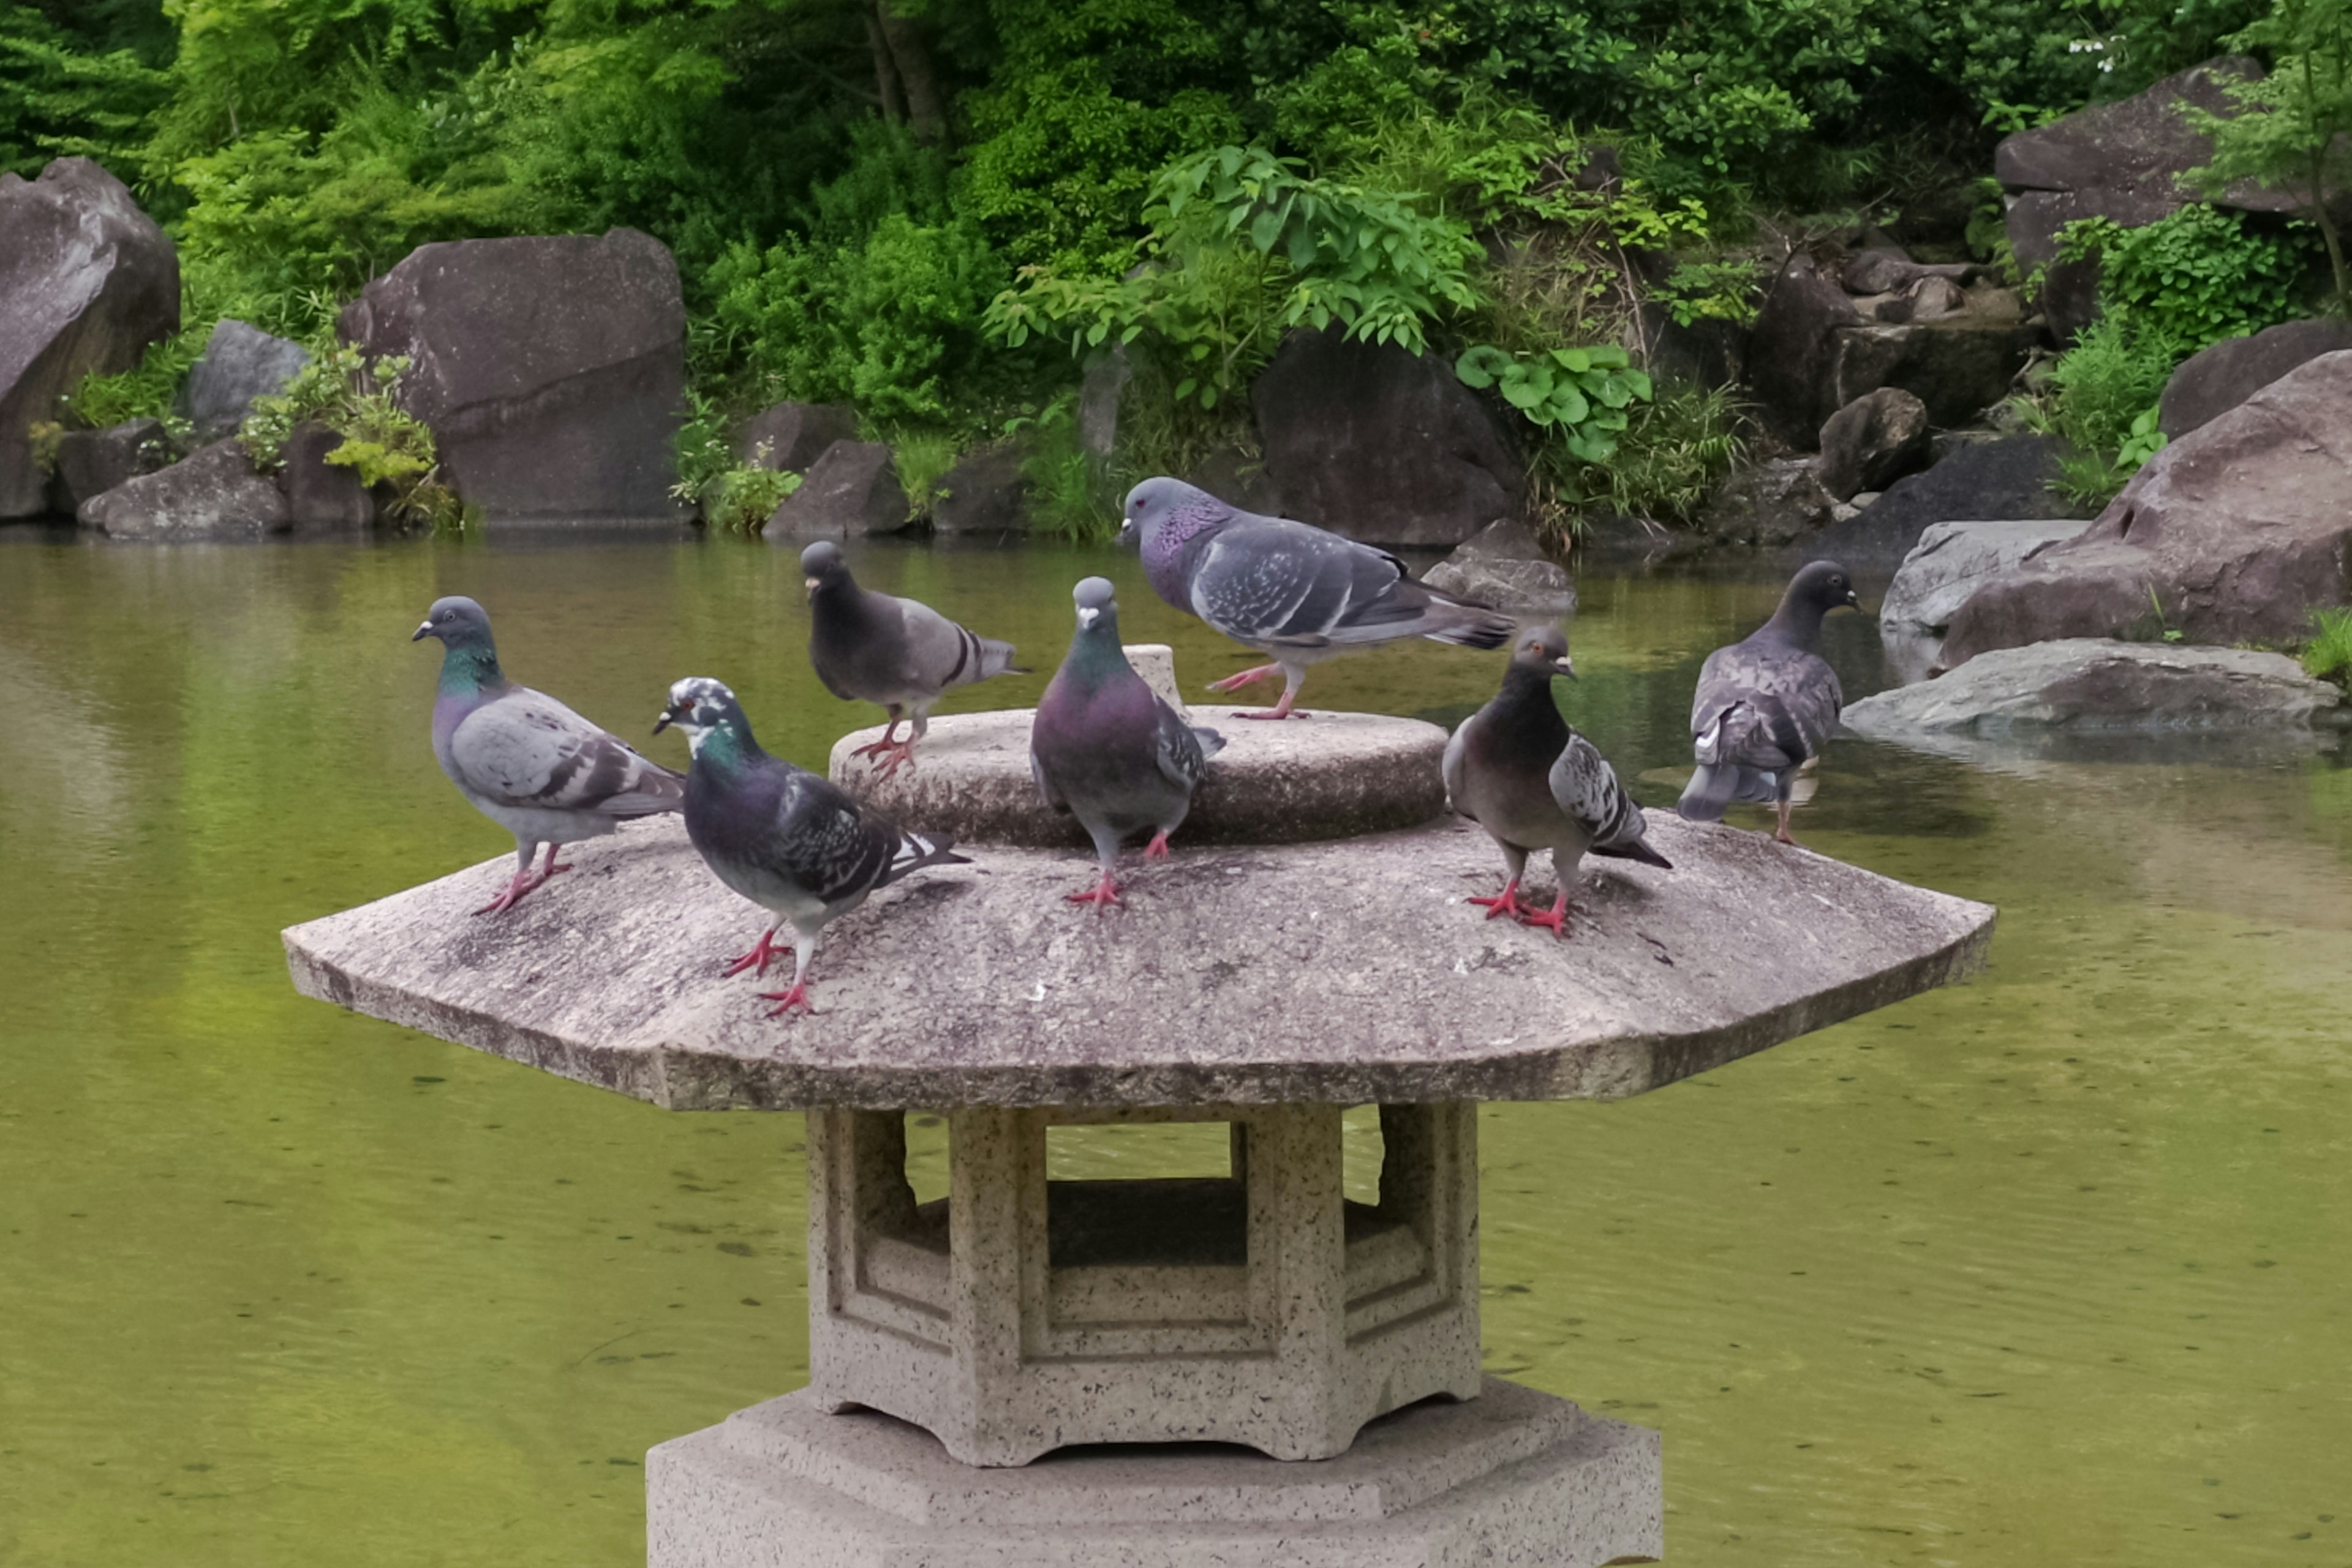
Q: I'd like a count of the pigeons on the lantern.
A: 7